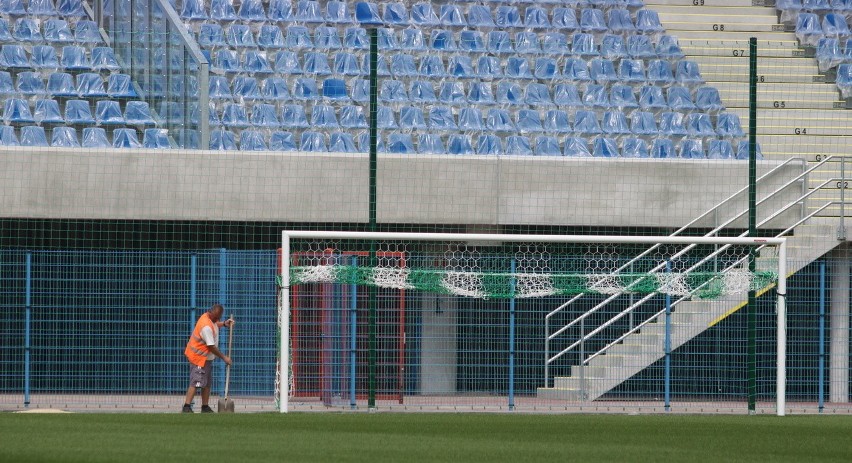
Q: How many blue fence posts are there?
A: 7